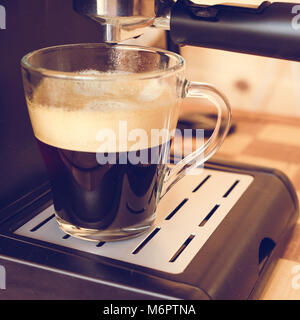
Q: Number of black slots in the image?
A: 9